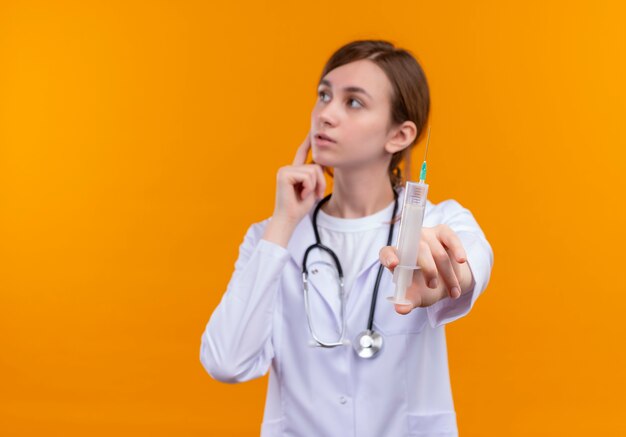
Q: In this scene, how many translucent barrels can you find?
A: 1